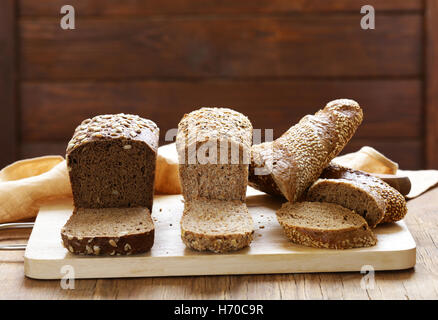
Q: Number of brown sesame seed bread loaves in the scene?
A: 2